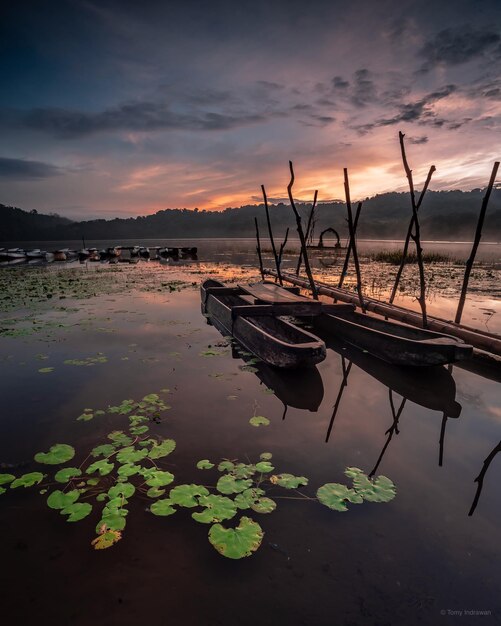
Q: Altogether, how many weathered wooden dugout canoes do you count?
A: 2